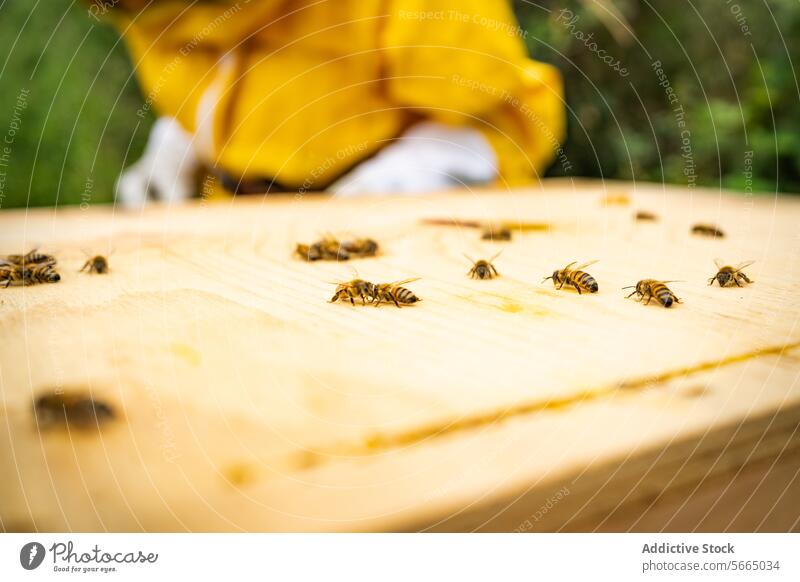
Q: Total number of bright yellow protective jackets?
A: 1